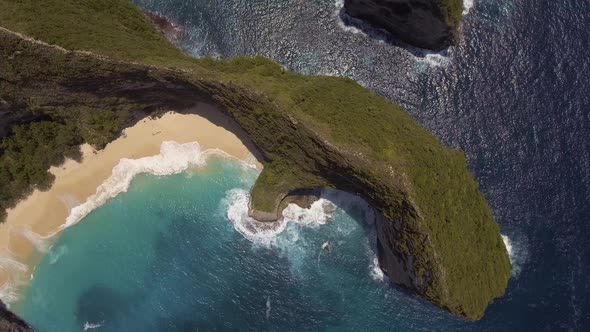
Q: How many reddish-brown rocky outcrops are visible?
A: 1